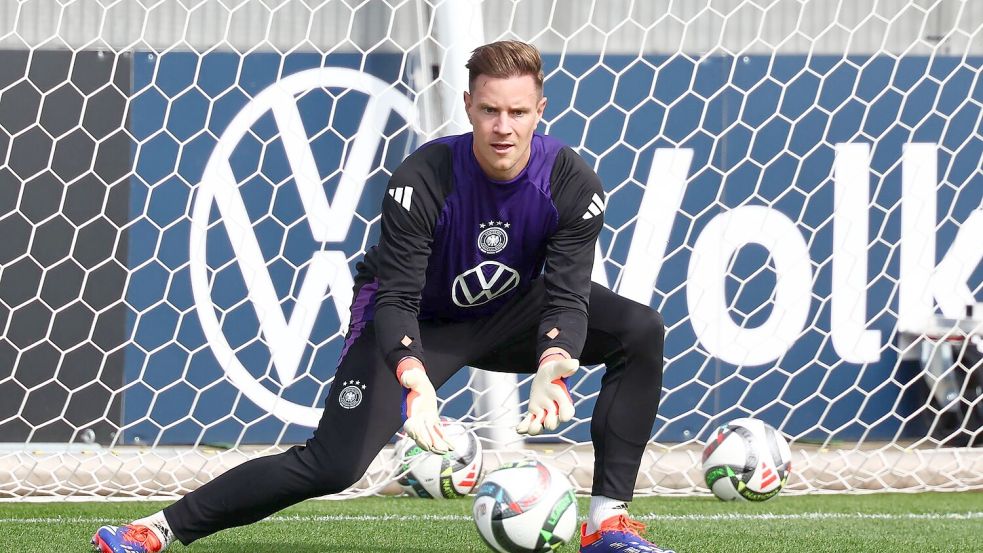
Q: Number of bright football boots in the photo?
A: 2